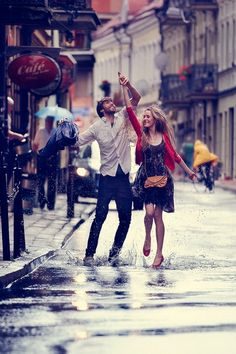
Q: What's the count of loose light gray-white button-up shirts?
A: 1